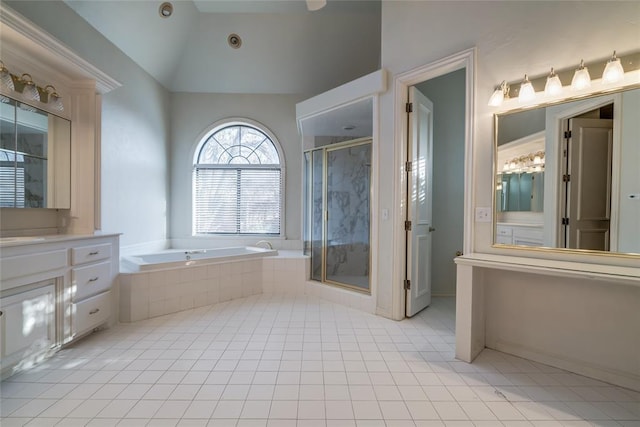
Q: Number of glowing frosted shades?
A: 5